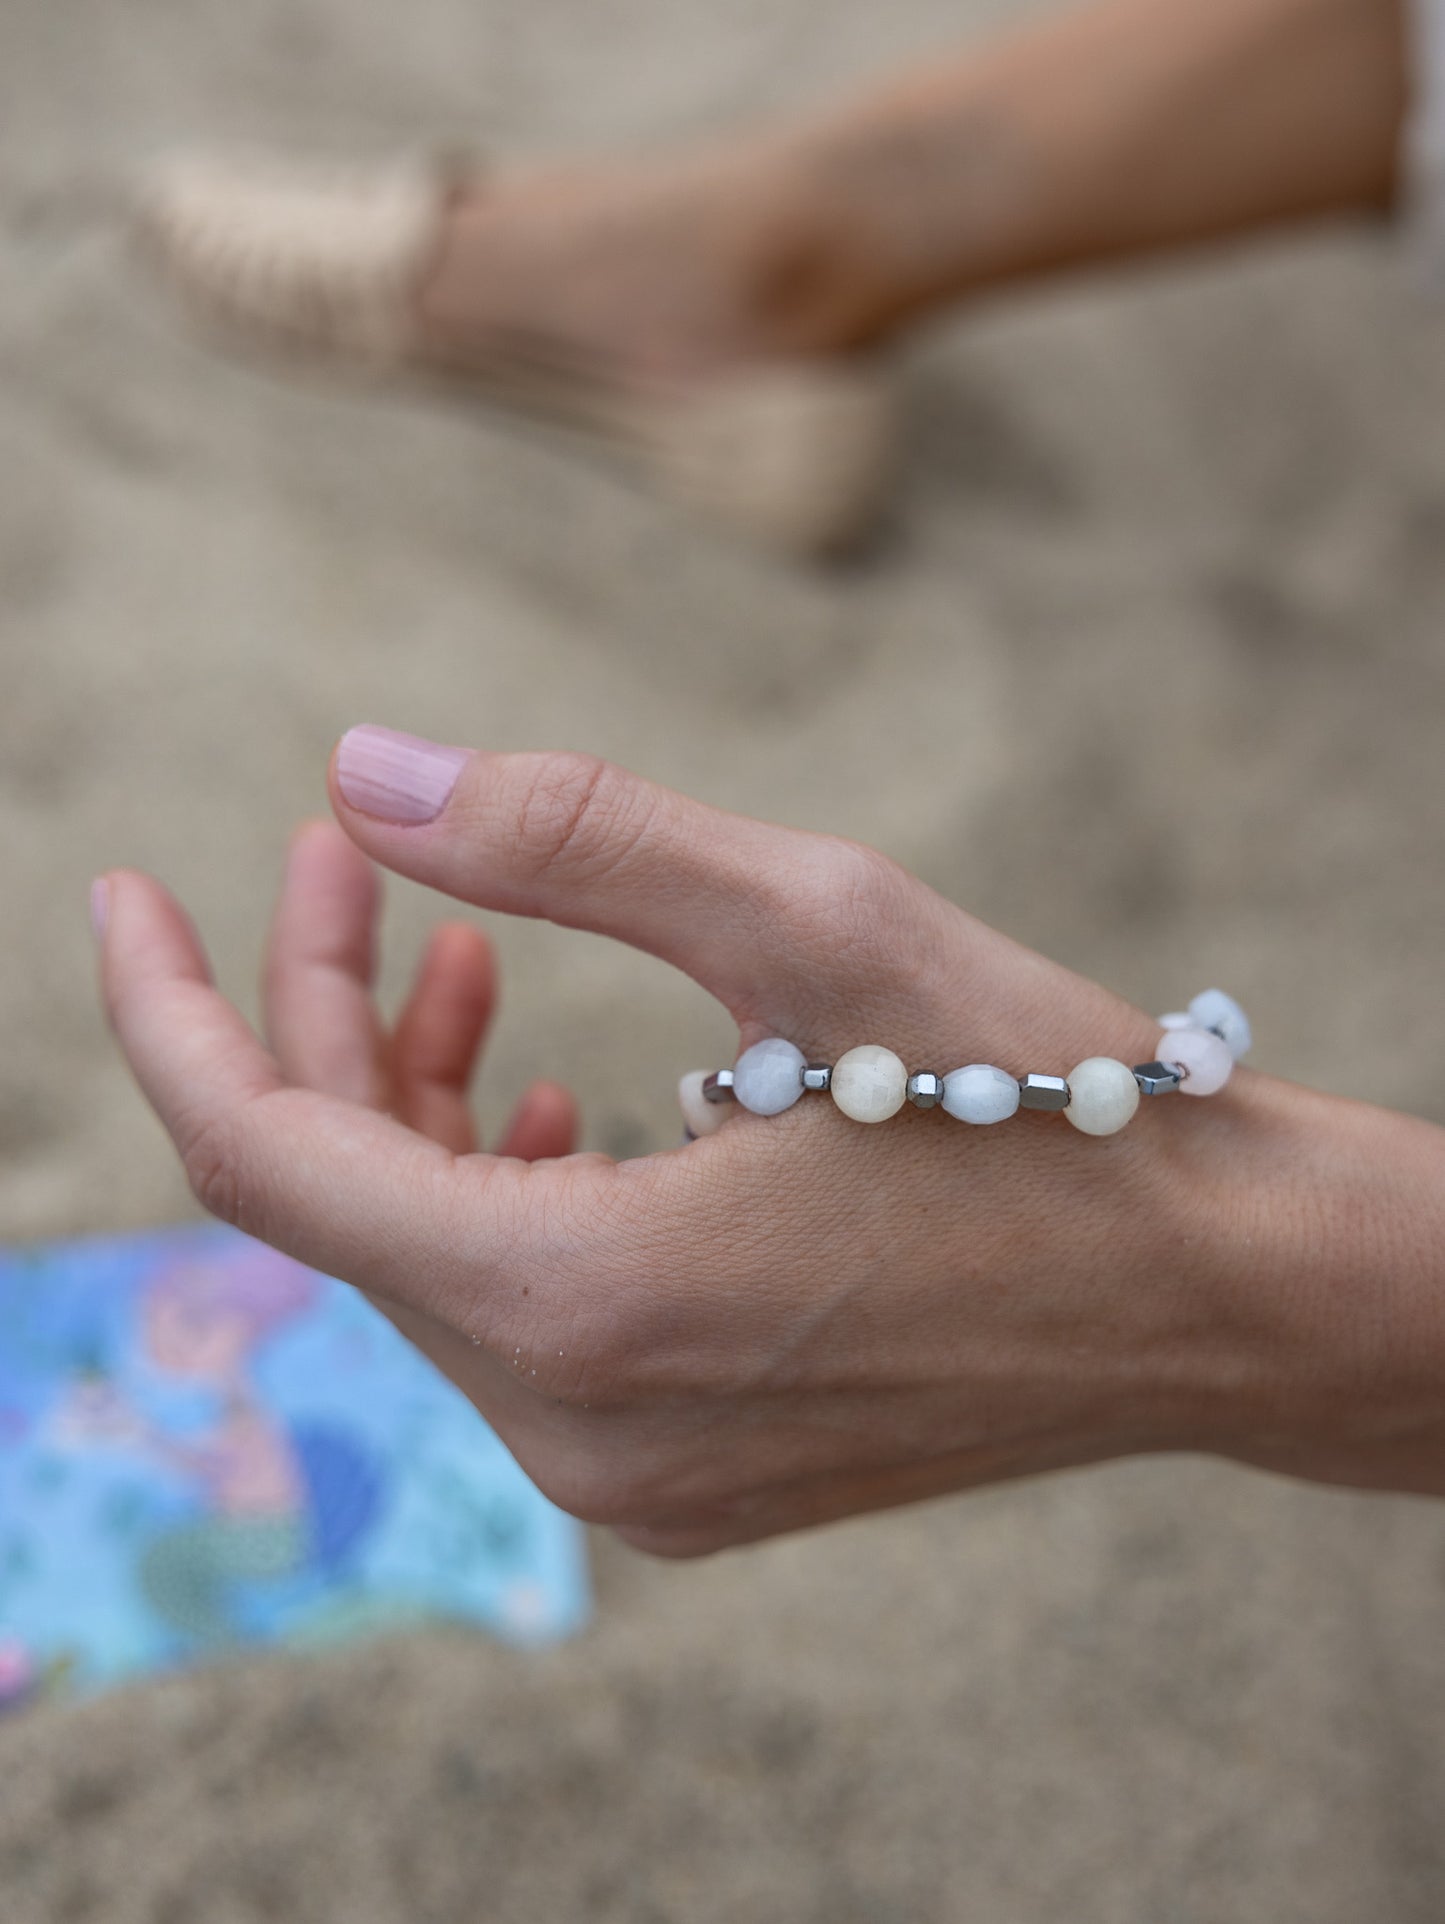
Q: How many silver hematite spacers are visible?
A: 5